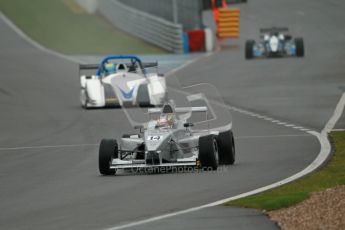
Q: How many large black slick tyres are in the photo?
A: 5